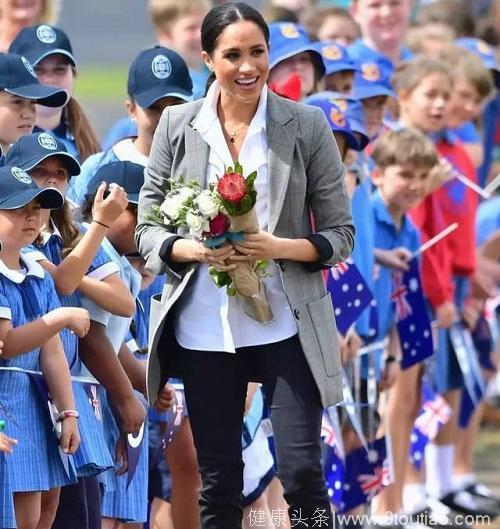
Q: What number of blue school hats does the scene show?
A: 12